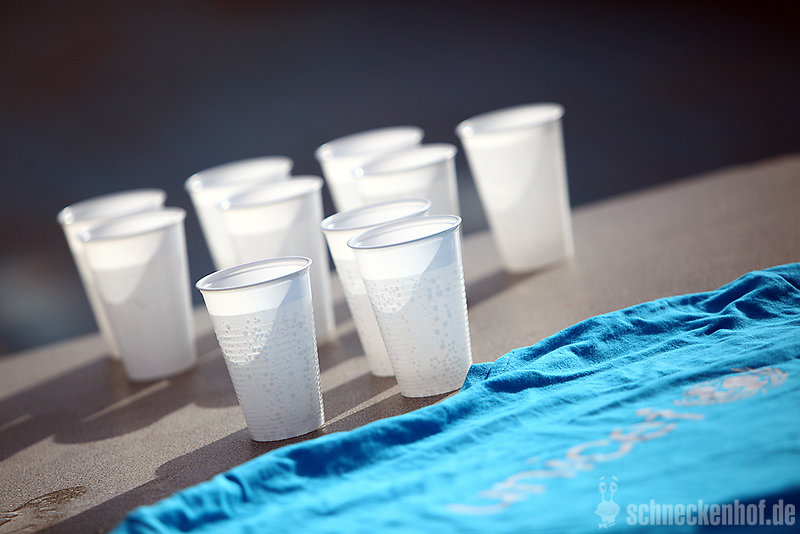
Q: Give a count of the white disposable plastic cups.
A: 10